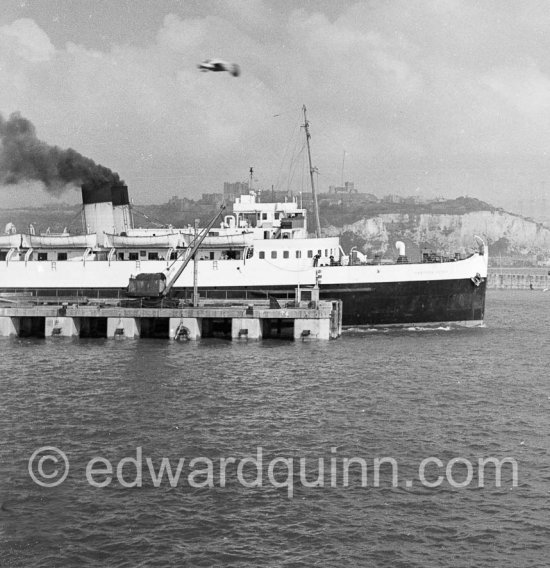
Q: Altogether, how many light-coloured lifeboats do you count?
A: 4